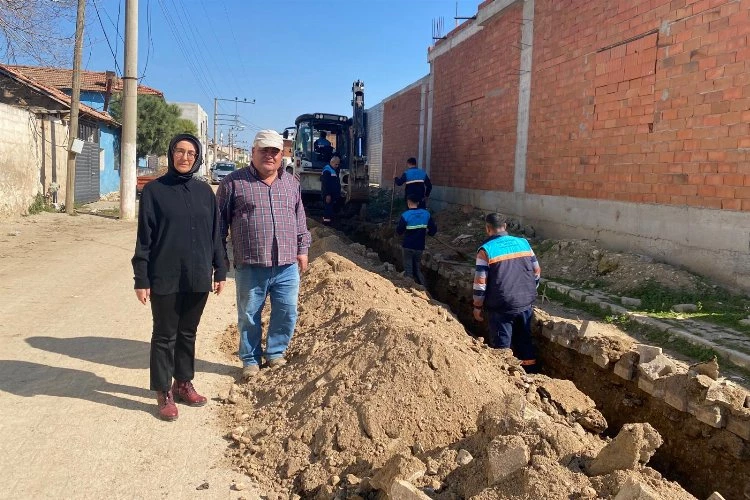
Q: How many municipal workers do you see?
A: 5